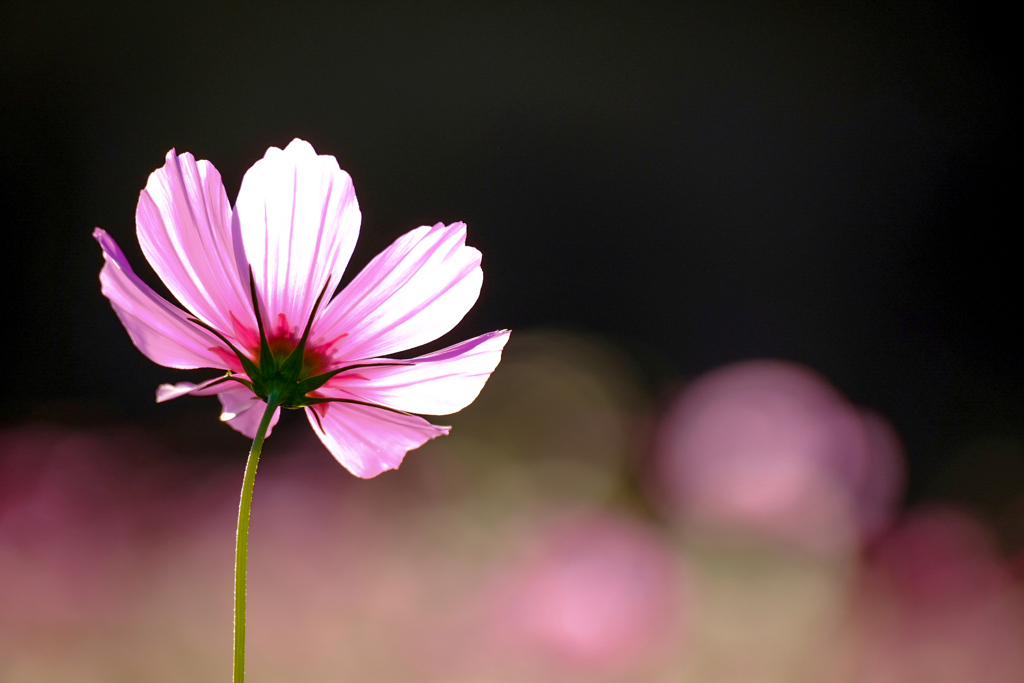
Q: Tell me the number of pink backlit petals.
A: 8